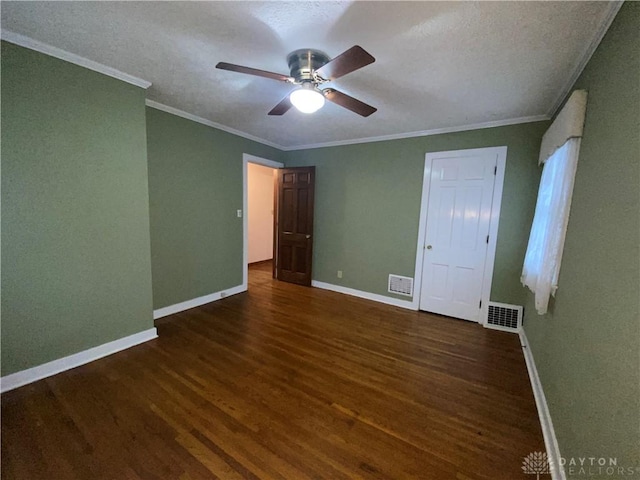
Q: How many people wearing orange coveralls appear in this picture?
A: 0